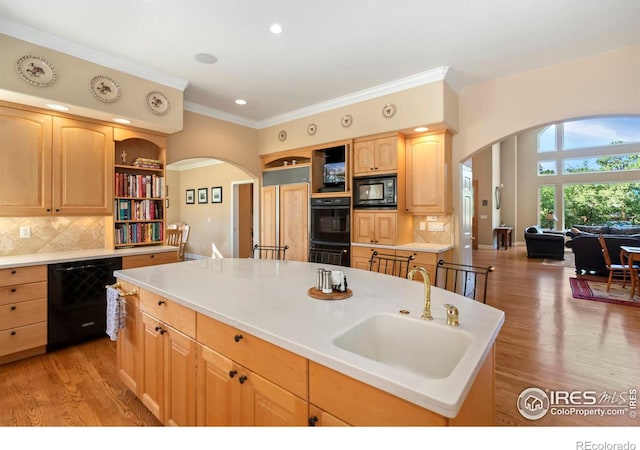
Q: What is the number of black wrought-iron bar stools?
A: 4